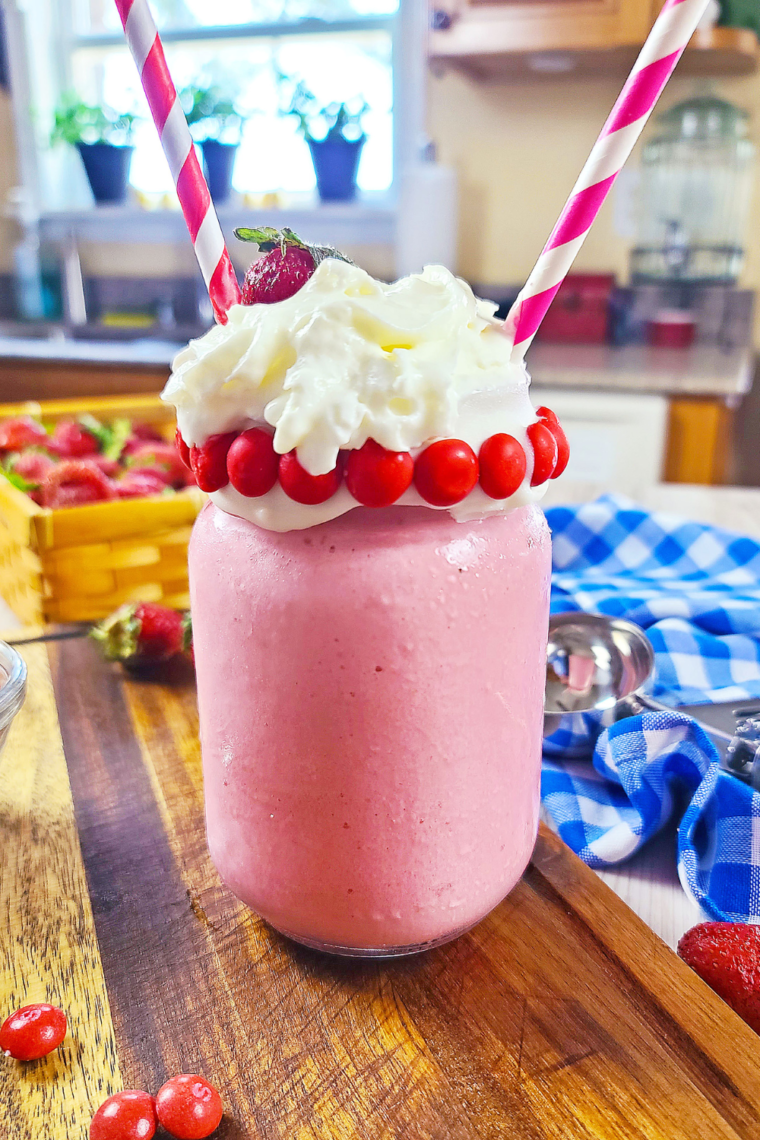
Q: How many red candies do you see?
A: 13